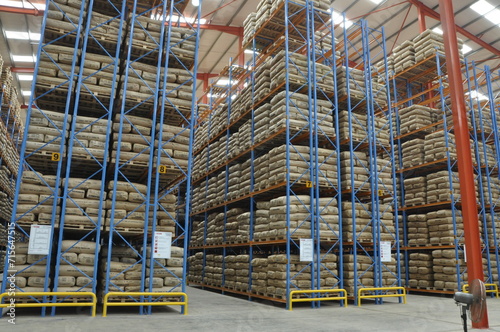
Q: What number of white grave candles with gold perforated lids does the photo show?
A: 0